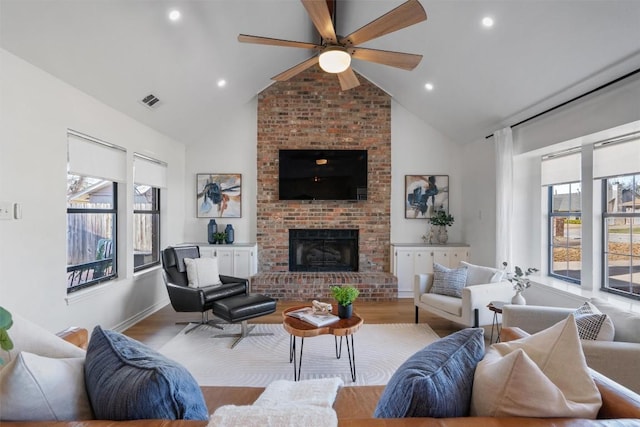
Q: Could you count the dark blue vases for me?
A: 2